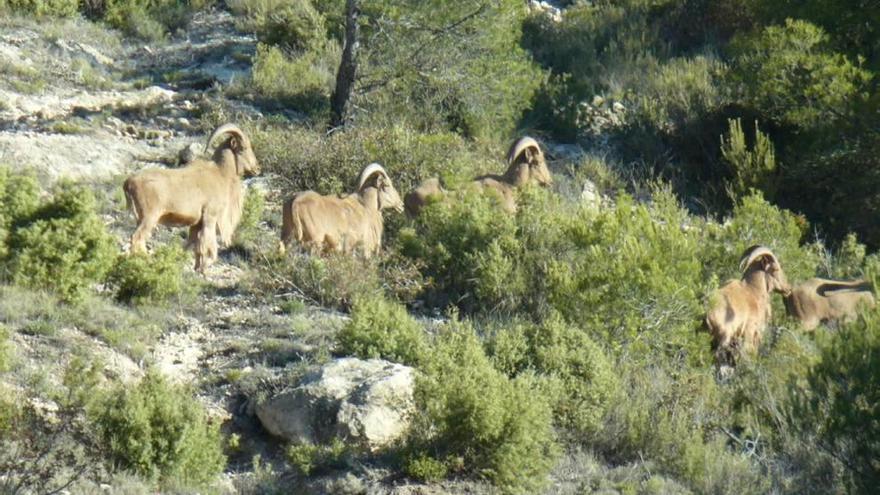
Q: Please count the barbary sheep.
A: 5